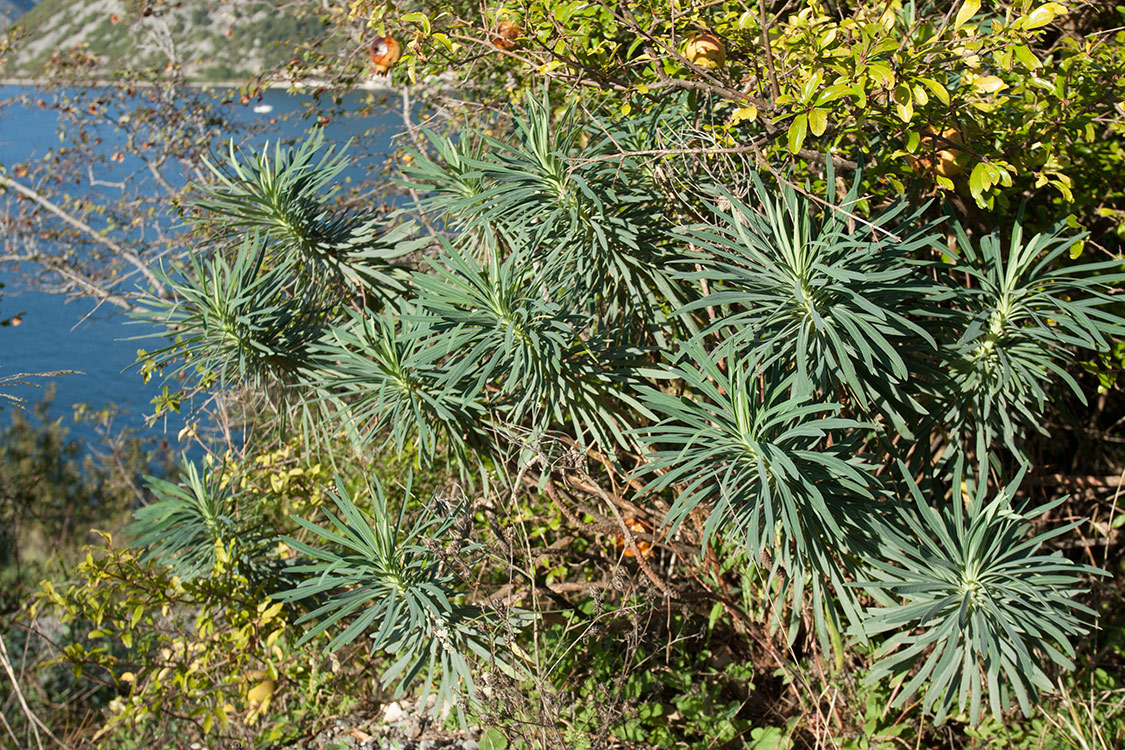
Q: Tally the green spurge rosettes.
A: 12